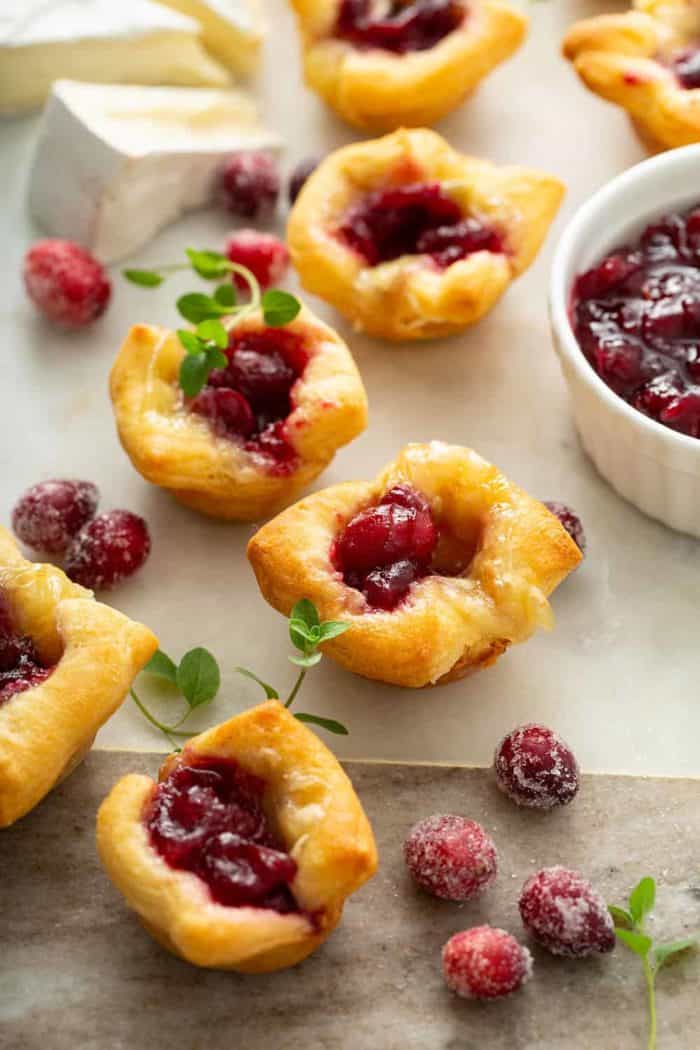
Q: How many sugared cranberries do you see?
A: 11